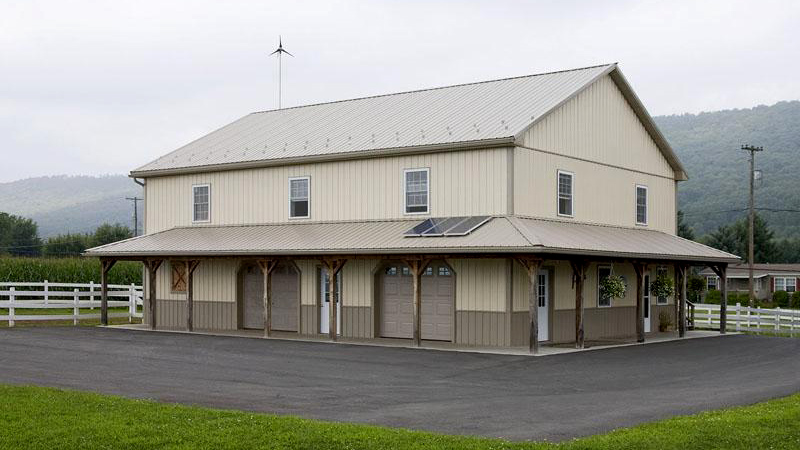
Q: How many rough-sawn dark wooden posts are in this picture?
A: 11